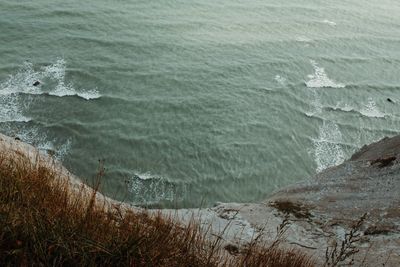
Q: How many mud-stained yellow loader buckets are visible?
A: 0